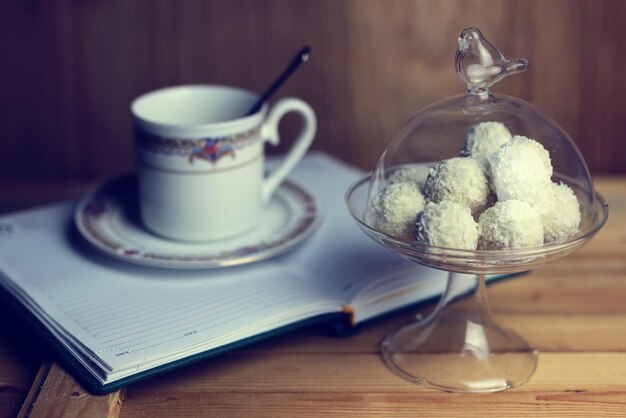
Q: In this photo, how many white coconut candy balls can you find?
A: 8